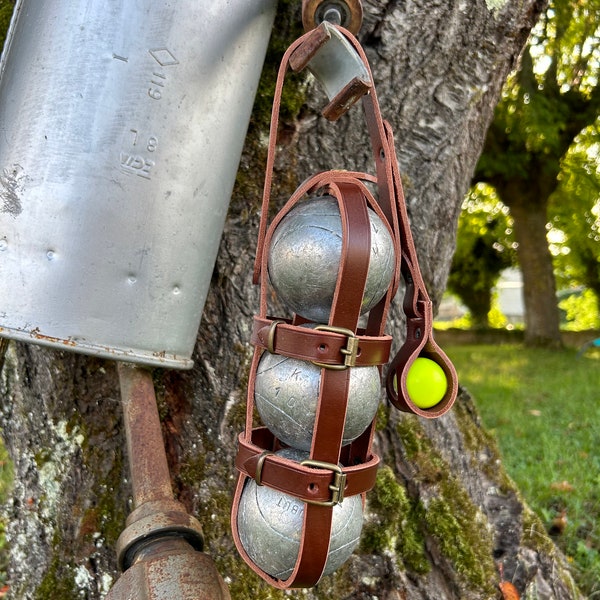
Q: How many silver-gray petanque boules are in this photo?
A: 3